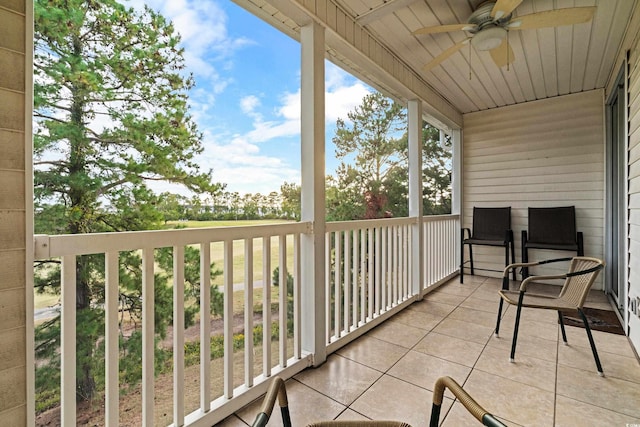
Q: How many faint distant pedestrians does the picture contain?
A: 0